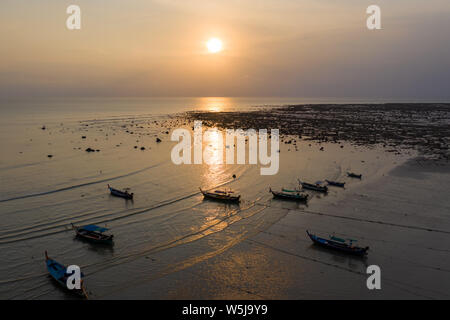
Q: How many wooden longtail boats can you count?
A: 9